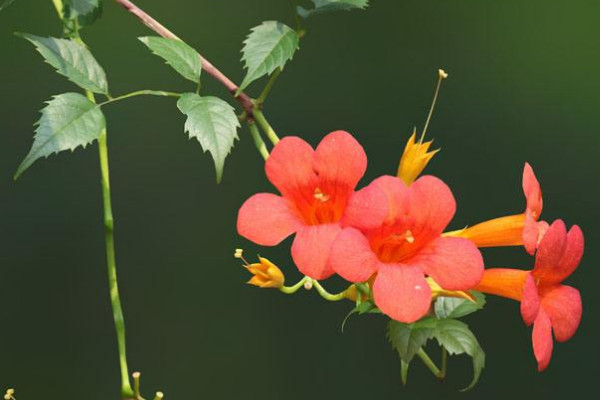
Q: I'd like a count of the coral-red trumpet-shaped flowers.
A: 4